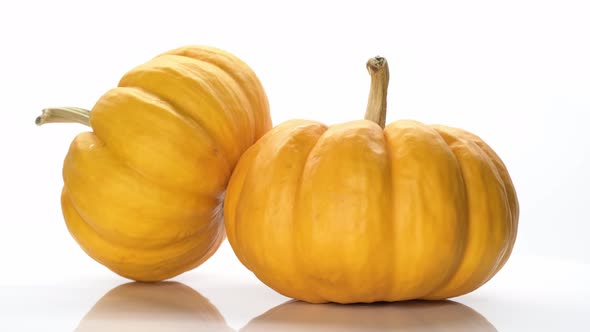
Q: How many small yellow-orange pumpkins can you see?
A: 2